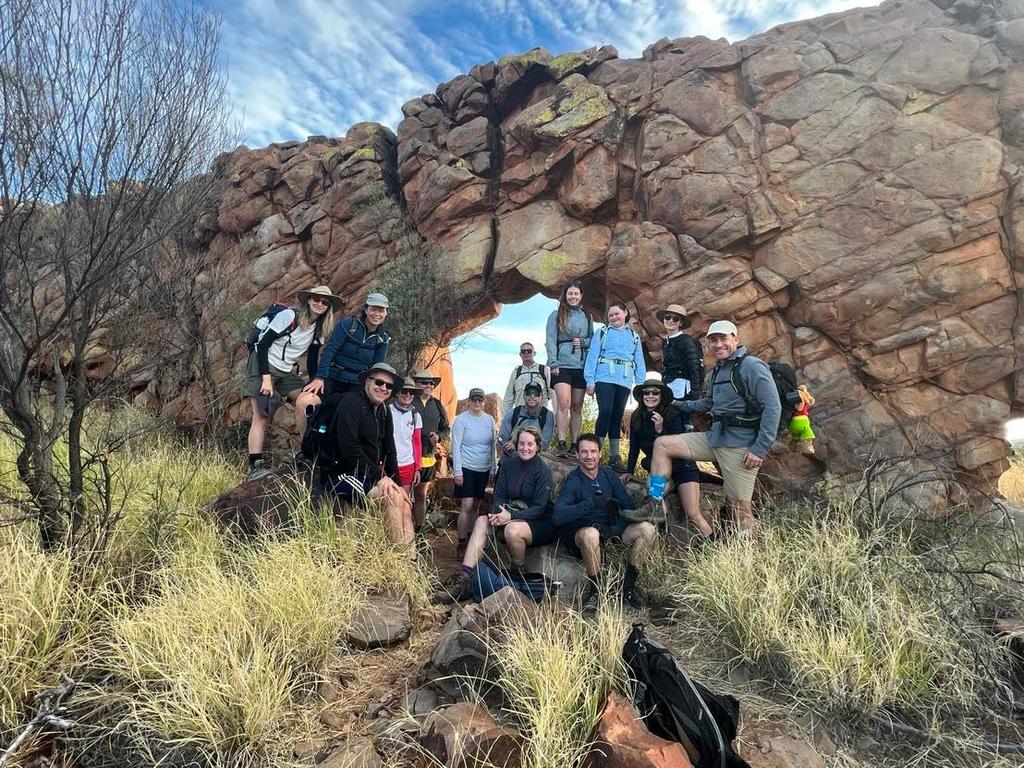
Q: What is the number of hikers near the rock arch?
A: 15